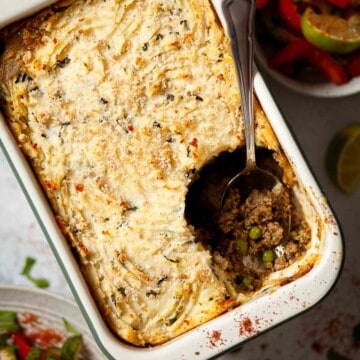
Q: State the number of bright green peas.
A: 4